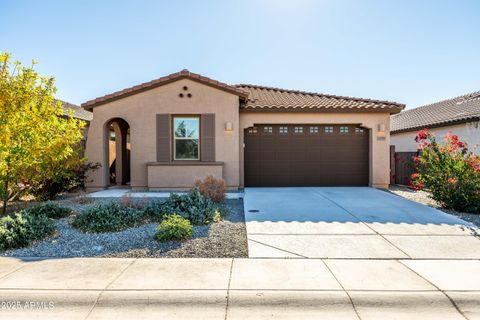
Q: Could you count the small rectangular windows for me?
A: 8